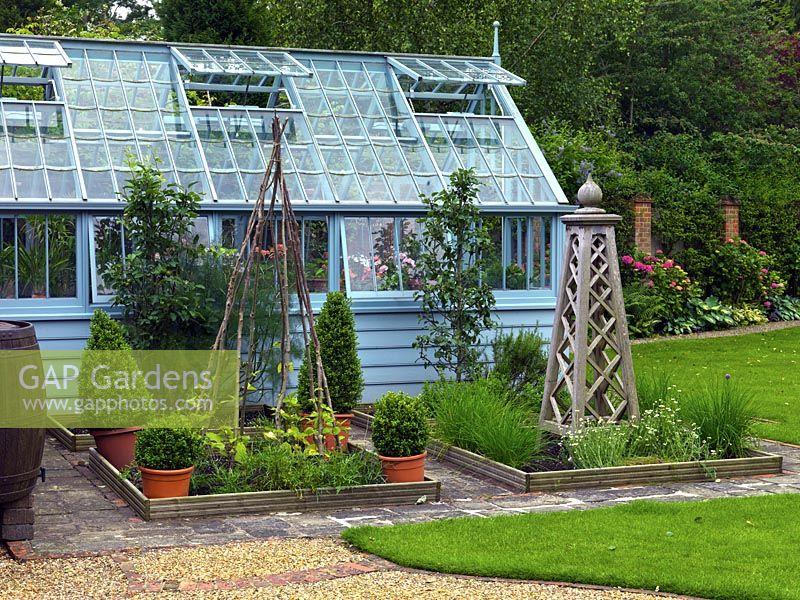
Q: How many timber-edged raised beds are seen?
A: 4